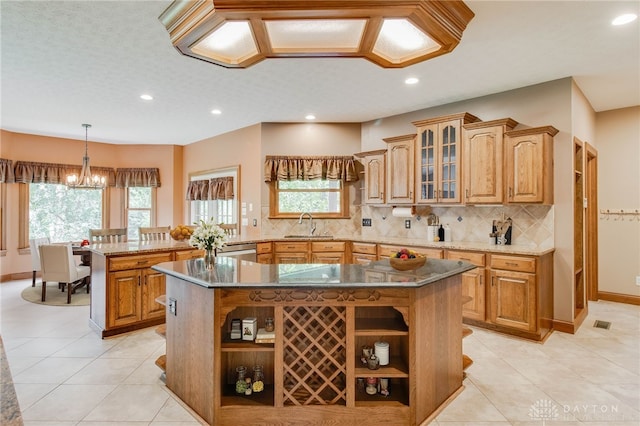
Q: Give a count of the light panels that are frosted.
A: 3